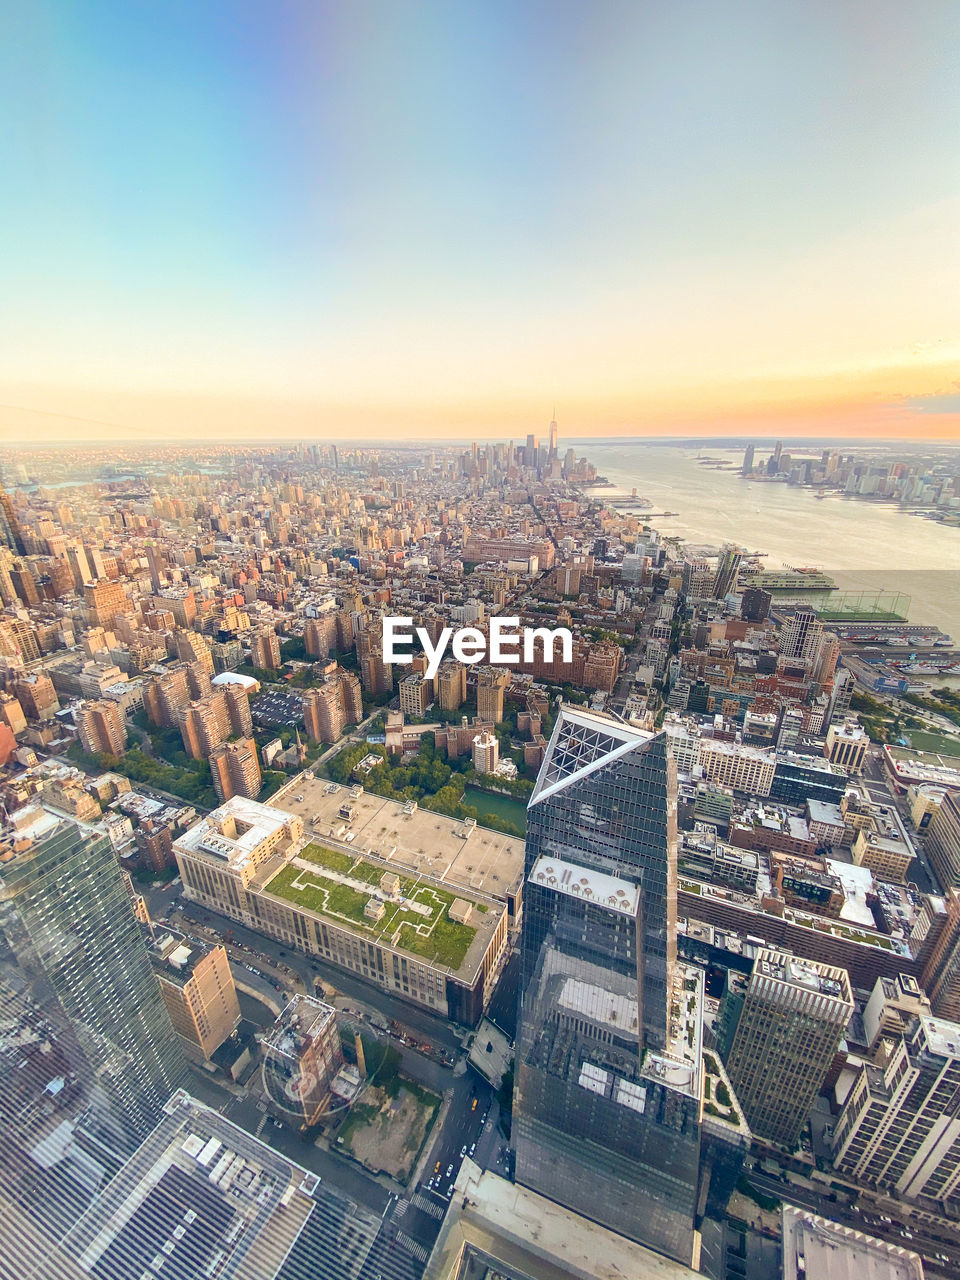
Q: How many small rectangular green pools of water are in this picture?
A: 1